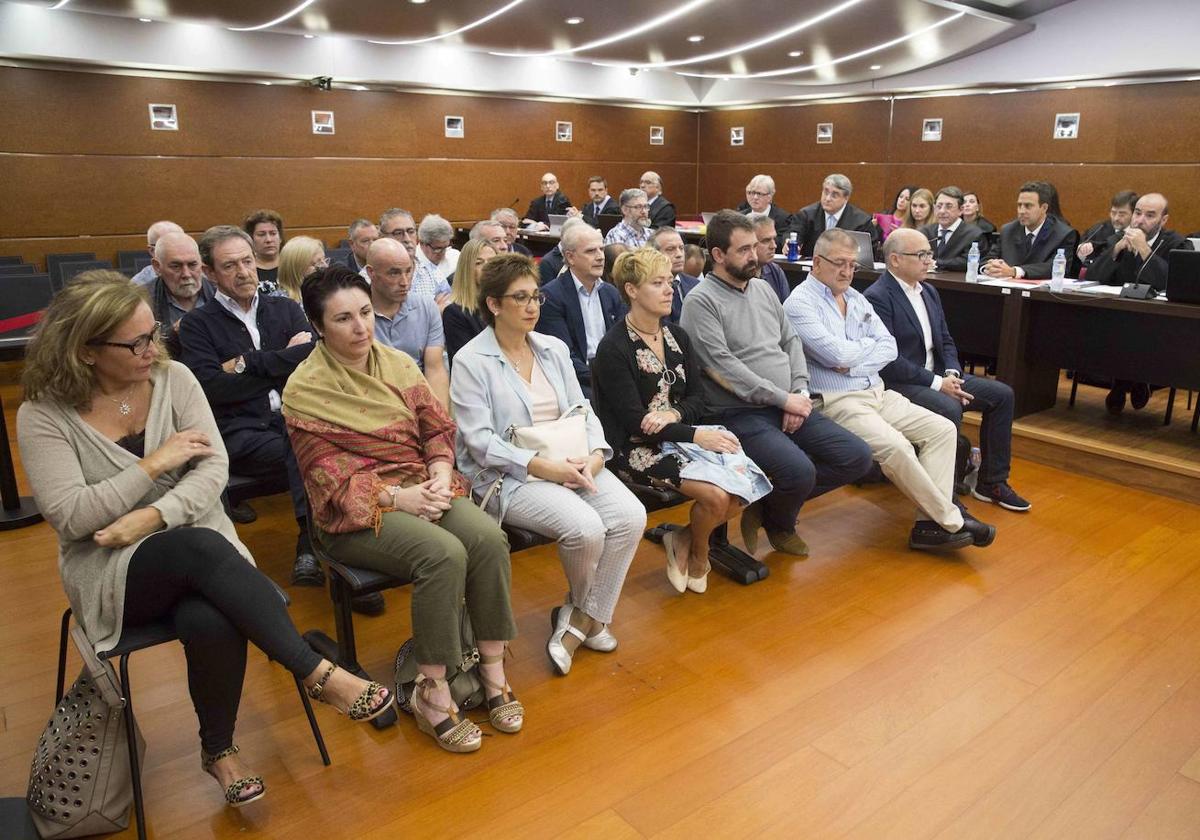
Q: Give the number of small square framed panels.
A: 9